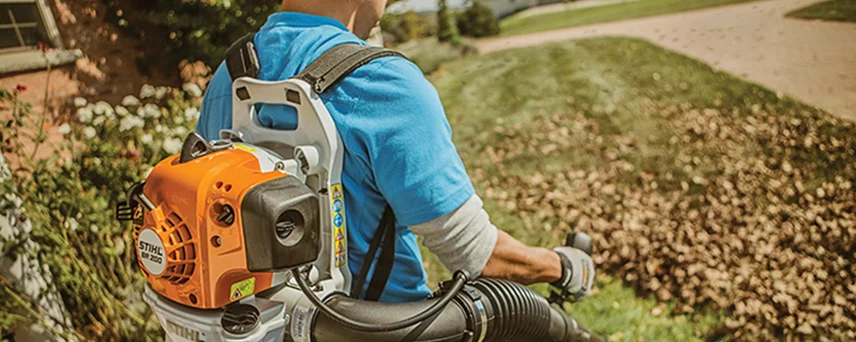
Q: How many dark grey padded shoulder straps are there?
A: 2